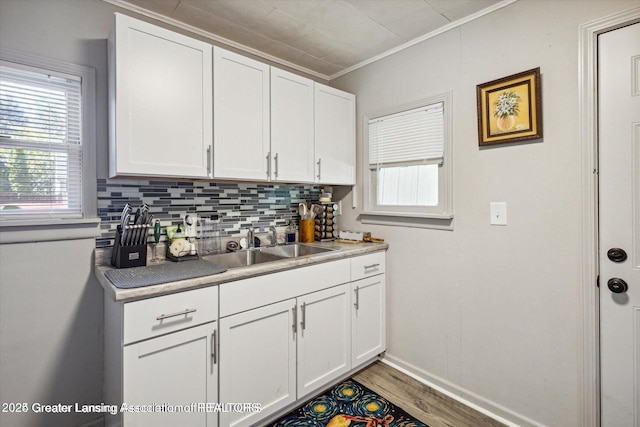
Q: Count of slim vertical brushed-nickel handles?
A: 8